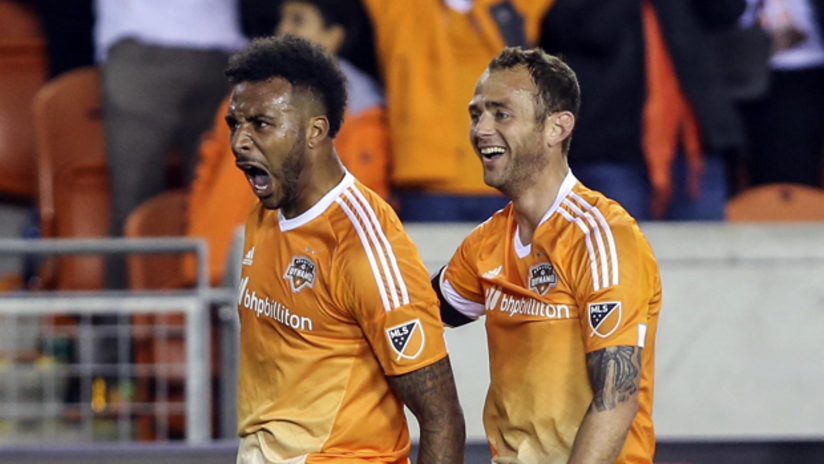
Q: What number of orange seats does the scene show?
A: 4